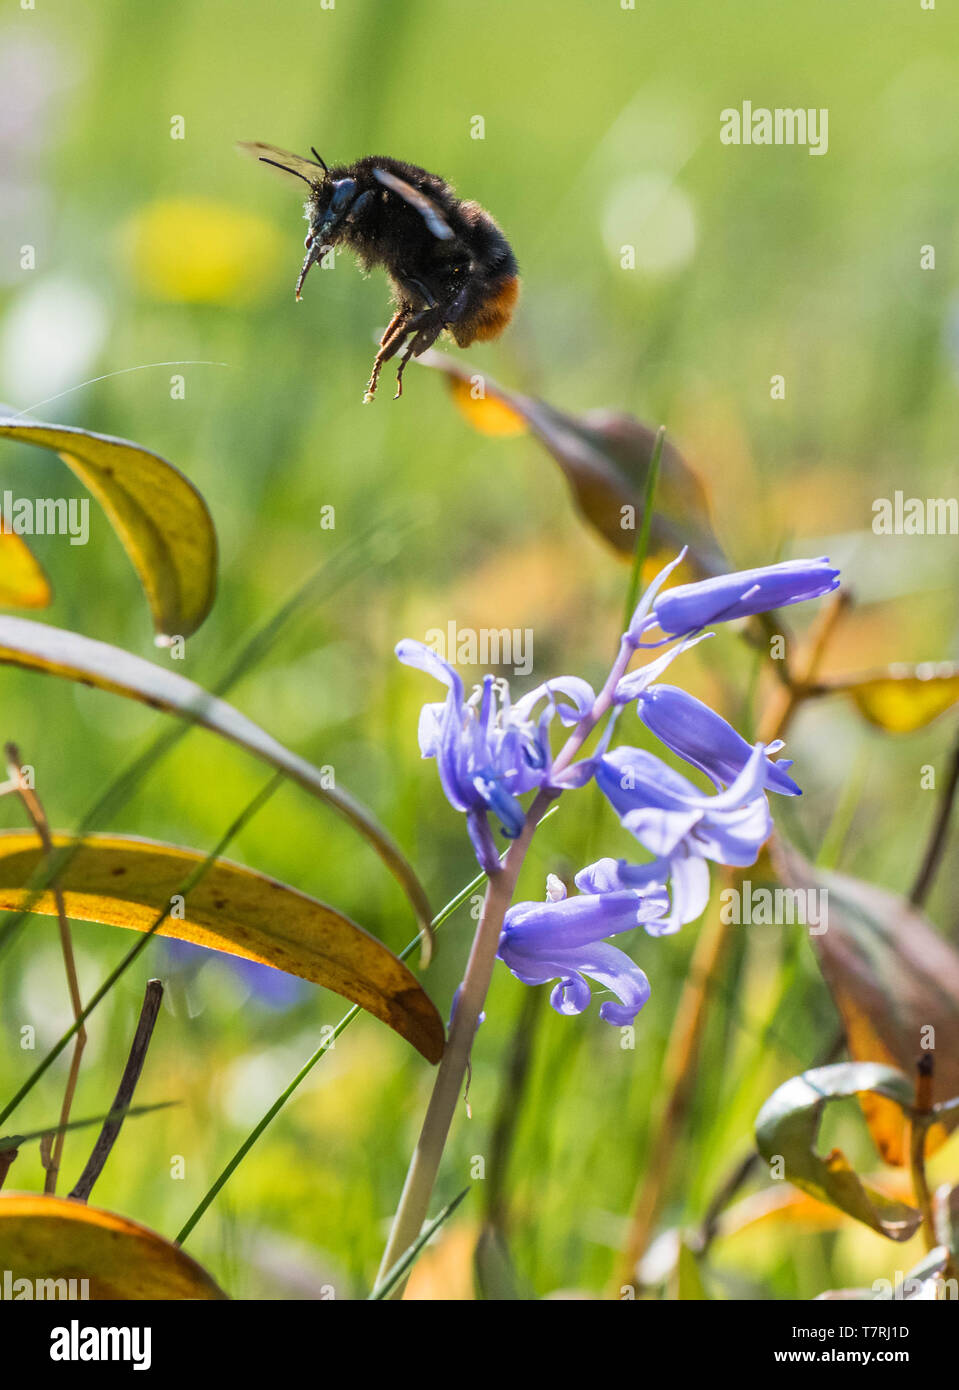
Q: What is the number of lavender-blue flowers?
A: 5